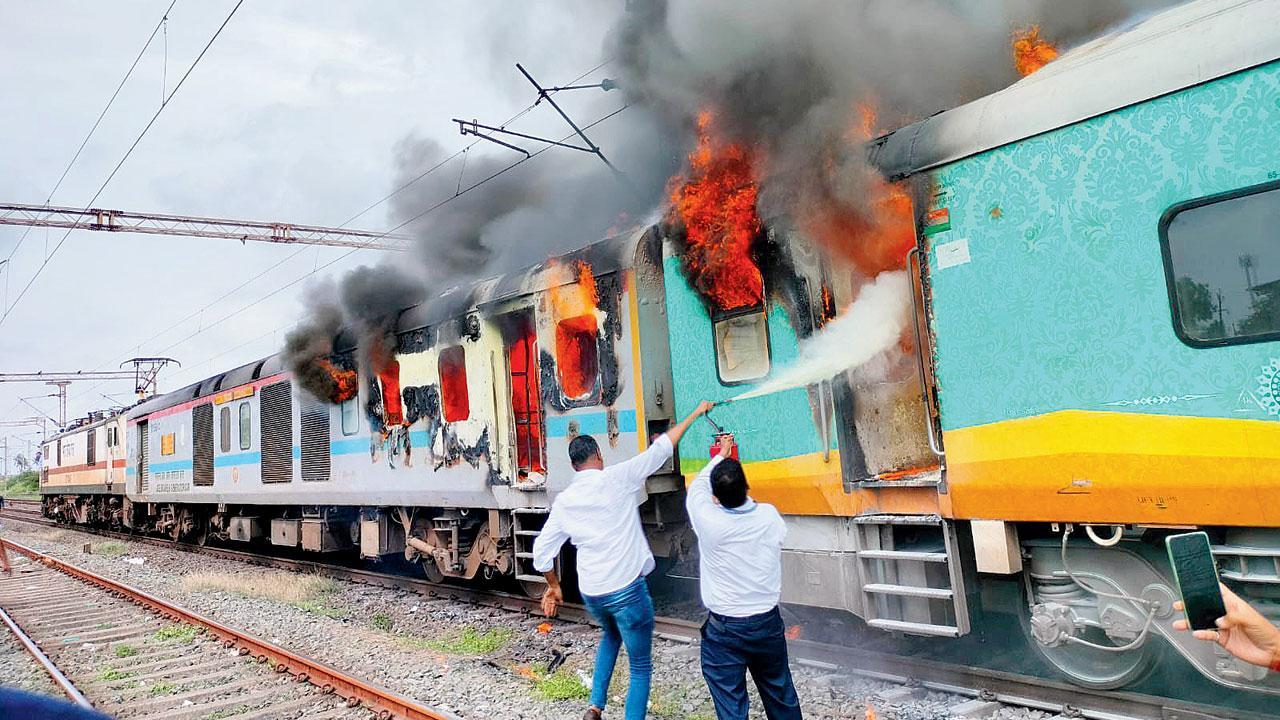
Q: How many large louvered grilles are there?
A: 3